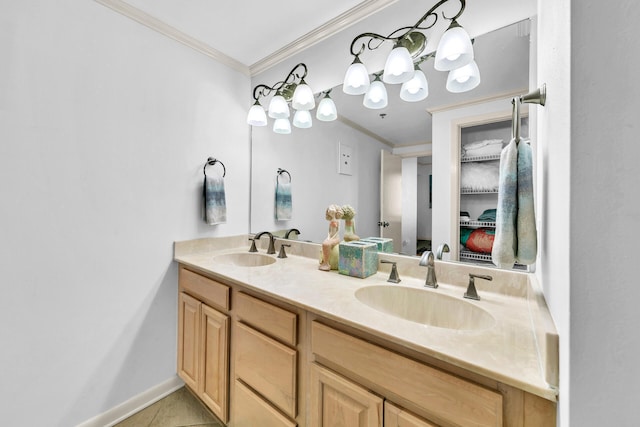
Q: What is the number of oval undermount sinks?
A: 2